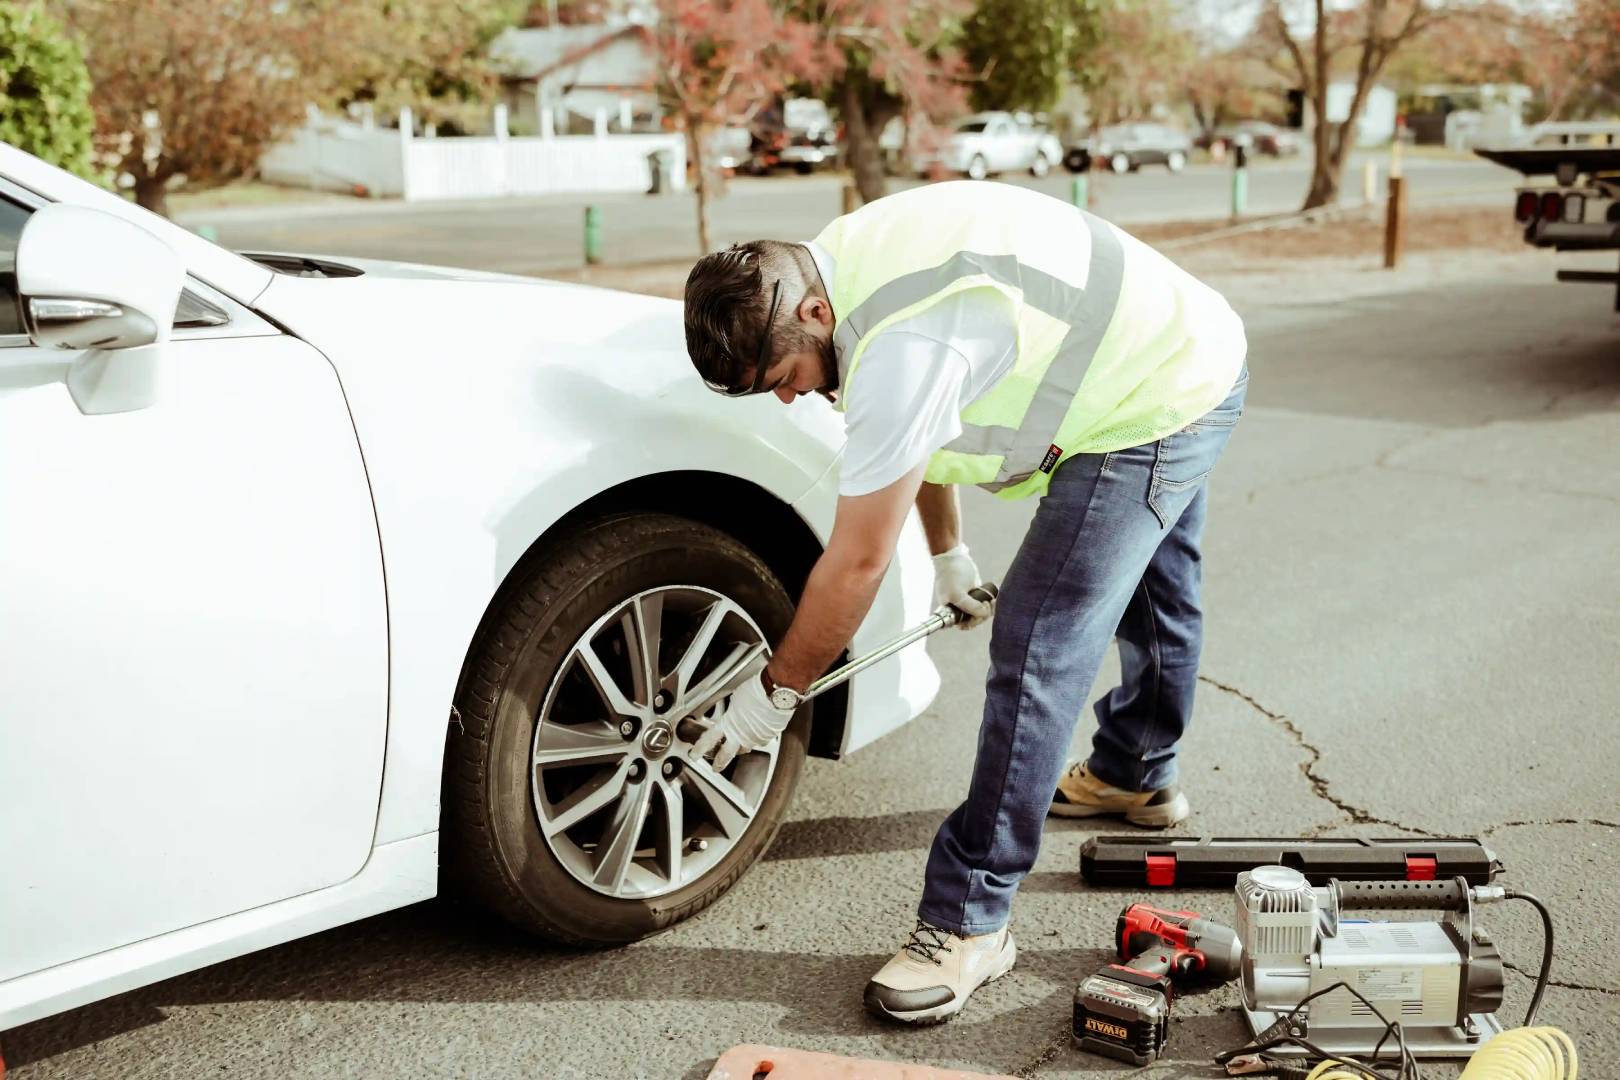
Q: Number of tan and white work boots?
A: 2